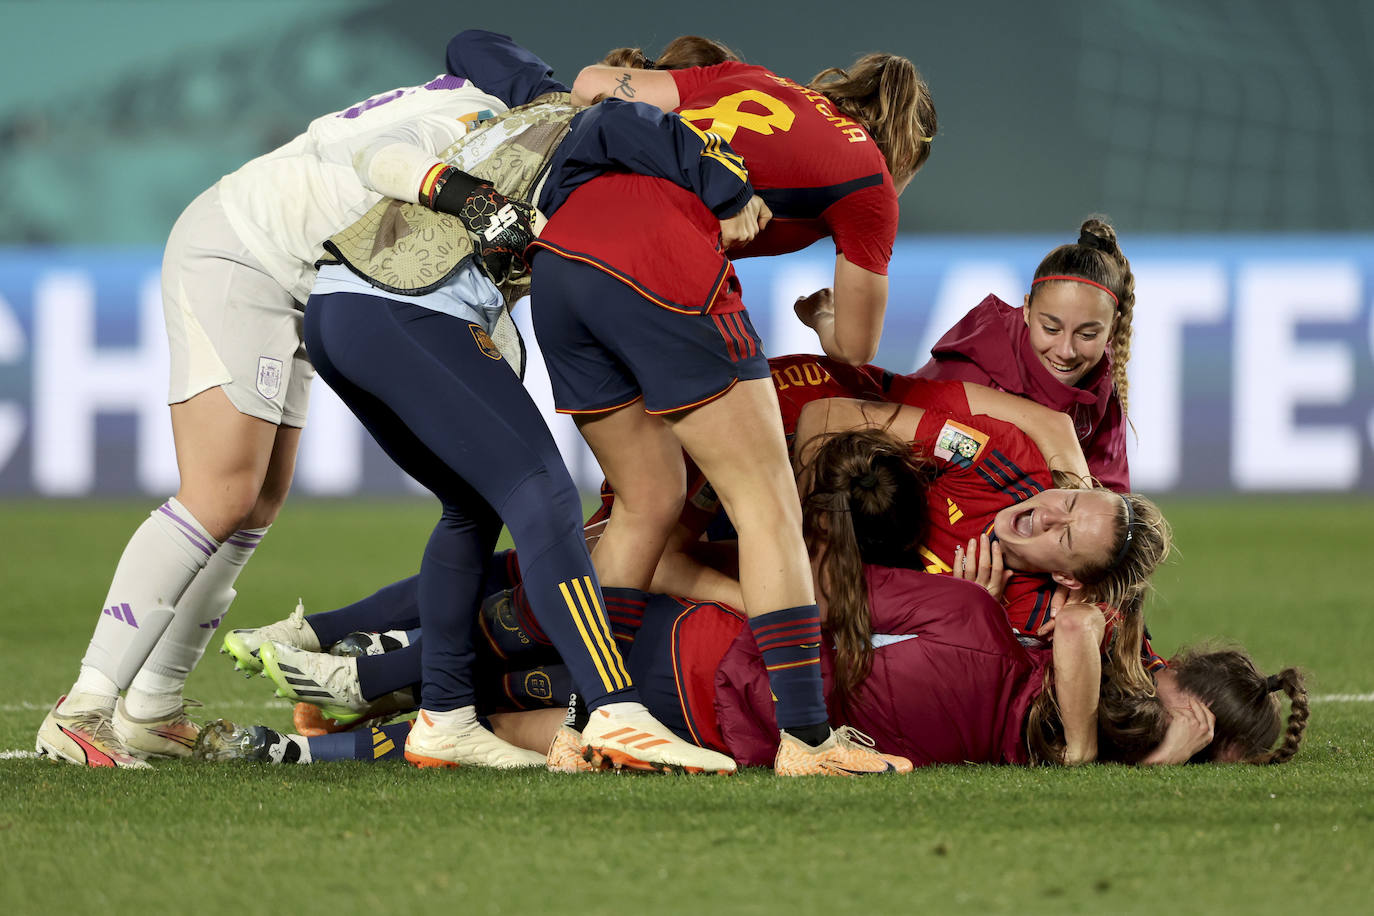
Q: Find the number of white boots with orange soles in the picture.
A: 2